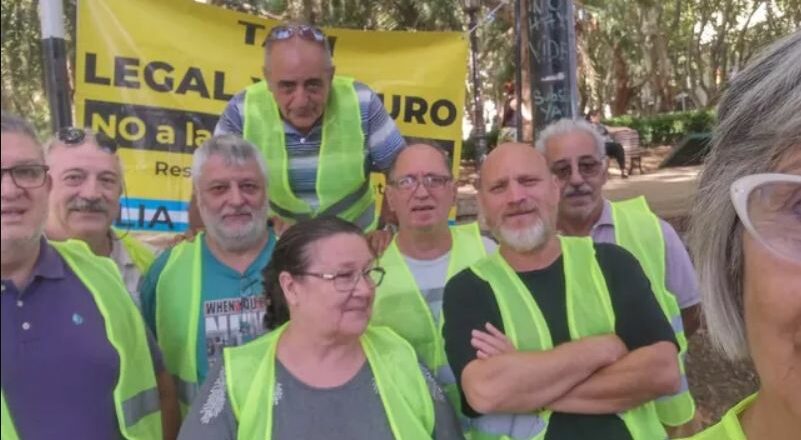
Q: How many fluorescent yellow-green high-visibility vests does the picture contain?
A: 9